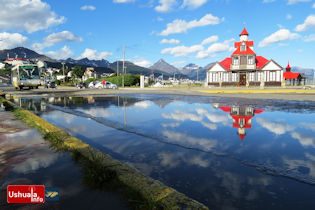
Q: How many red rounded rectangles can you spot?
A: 1